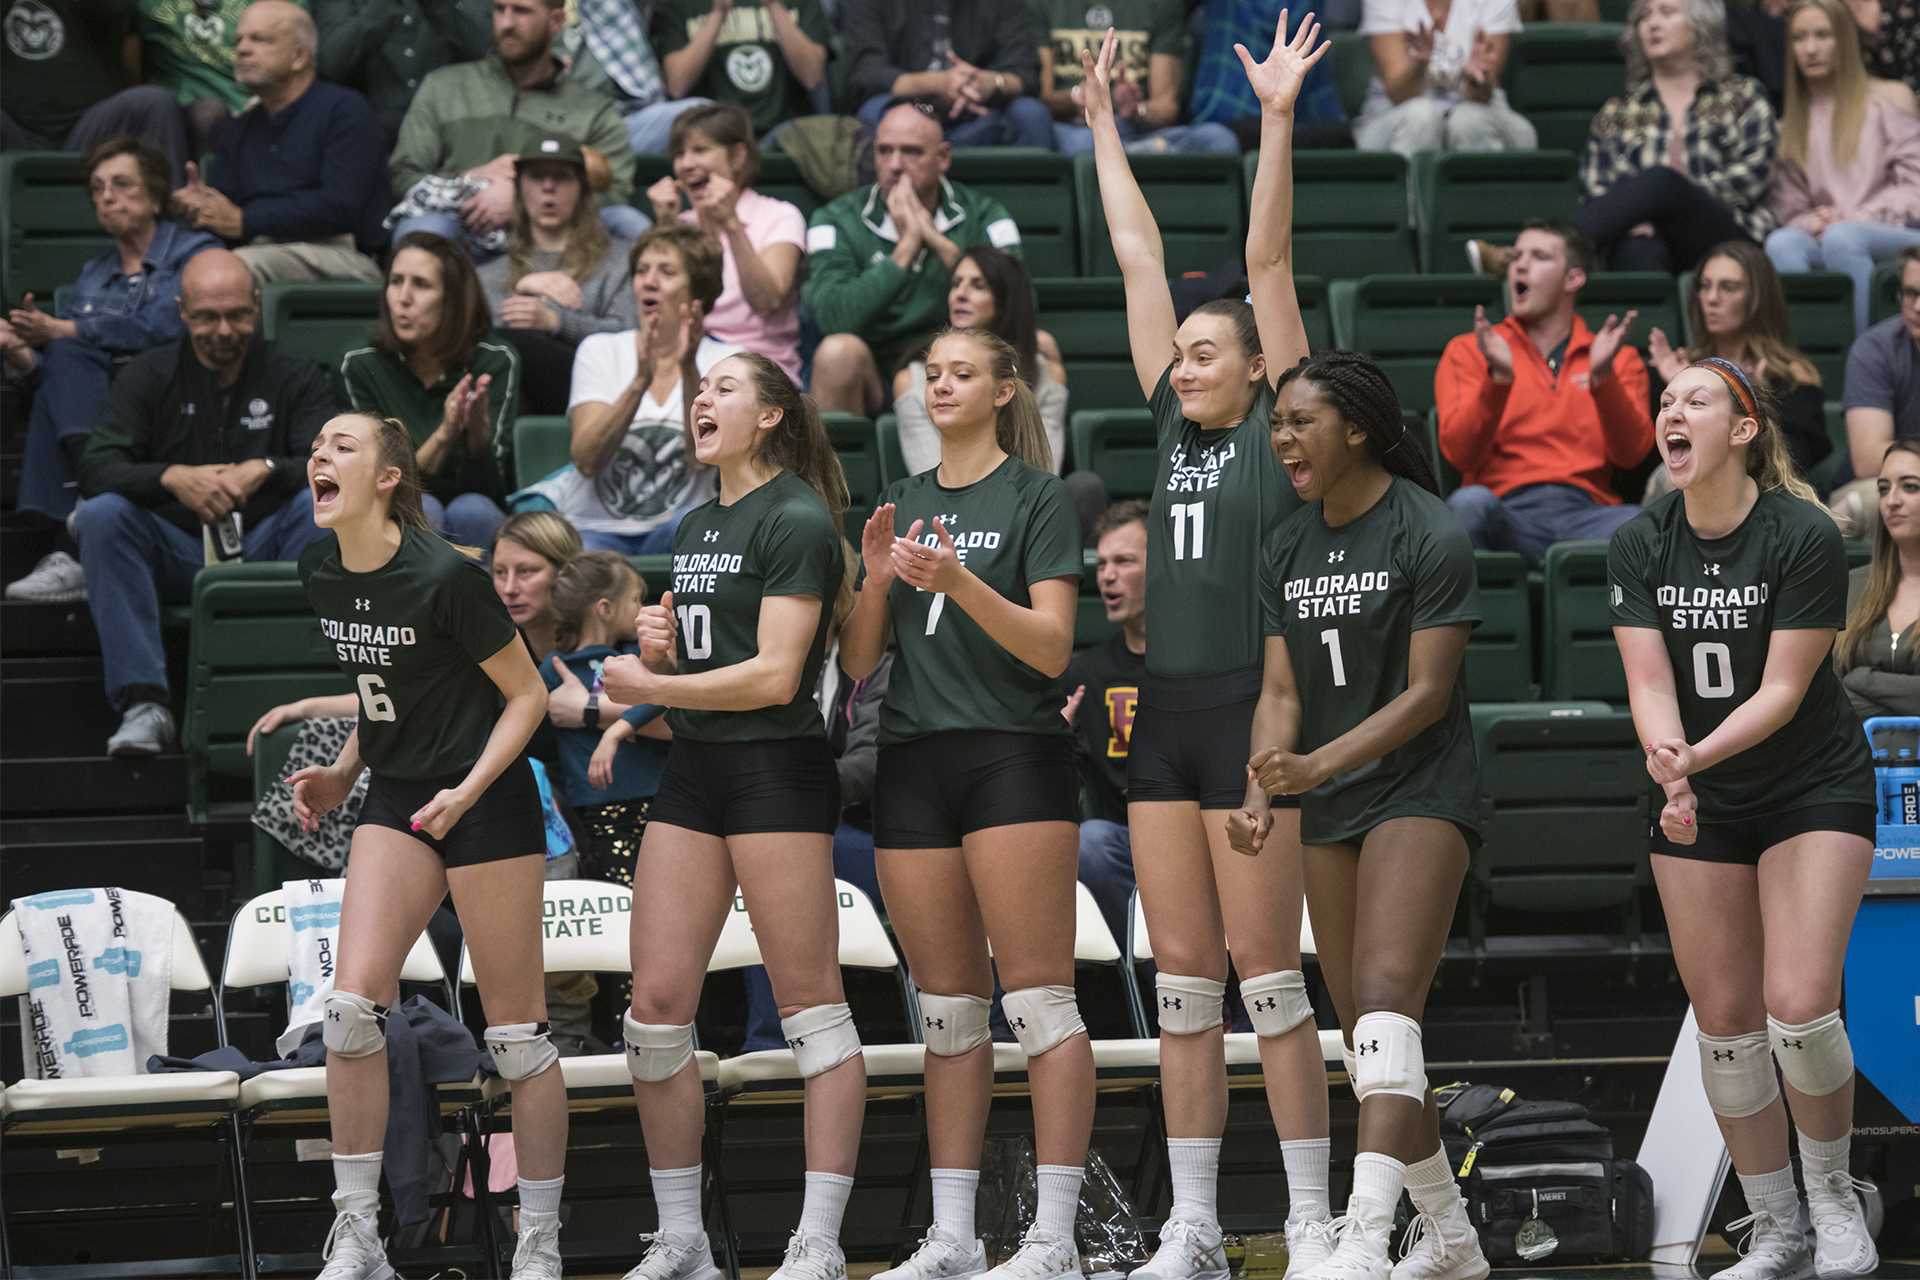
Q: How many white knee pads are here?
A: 12